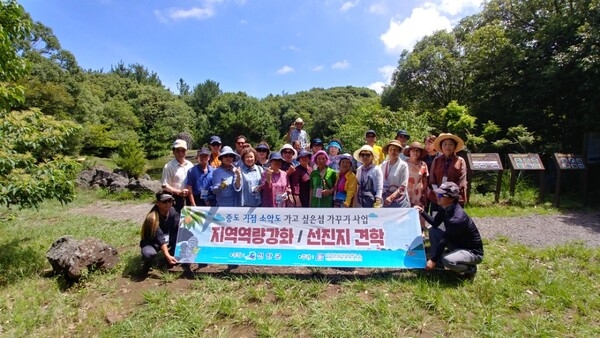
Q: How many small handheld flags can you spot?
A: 0